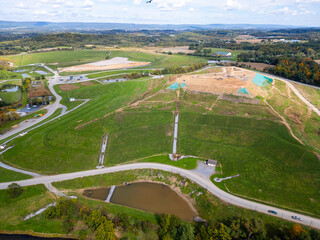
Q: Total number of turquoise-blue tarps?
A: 4